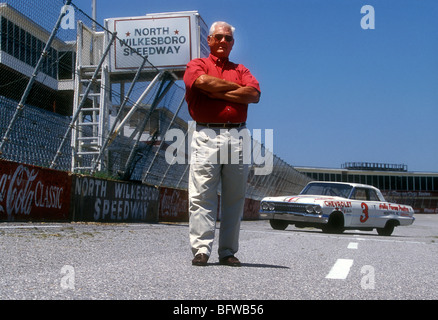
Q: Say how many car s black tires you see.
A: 3